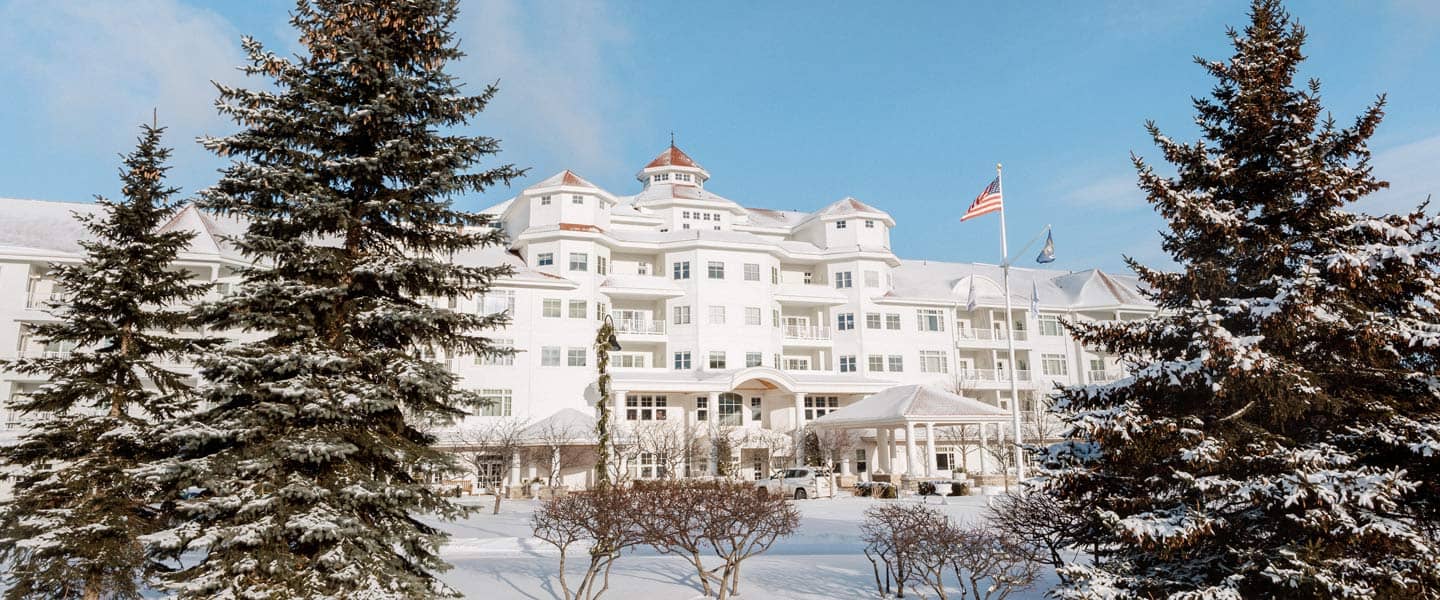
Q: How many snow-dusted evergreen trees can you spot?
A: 3